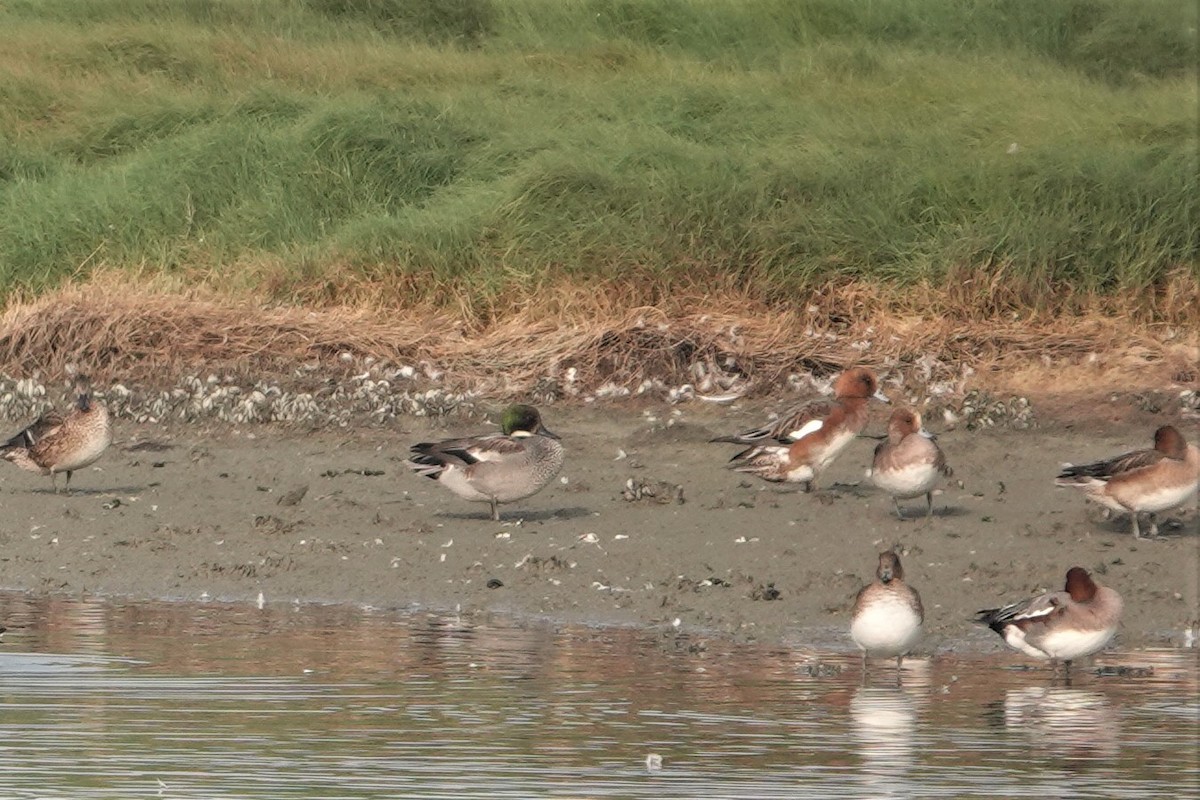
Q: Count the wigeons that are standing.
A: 5